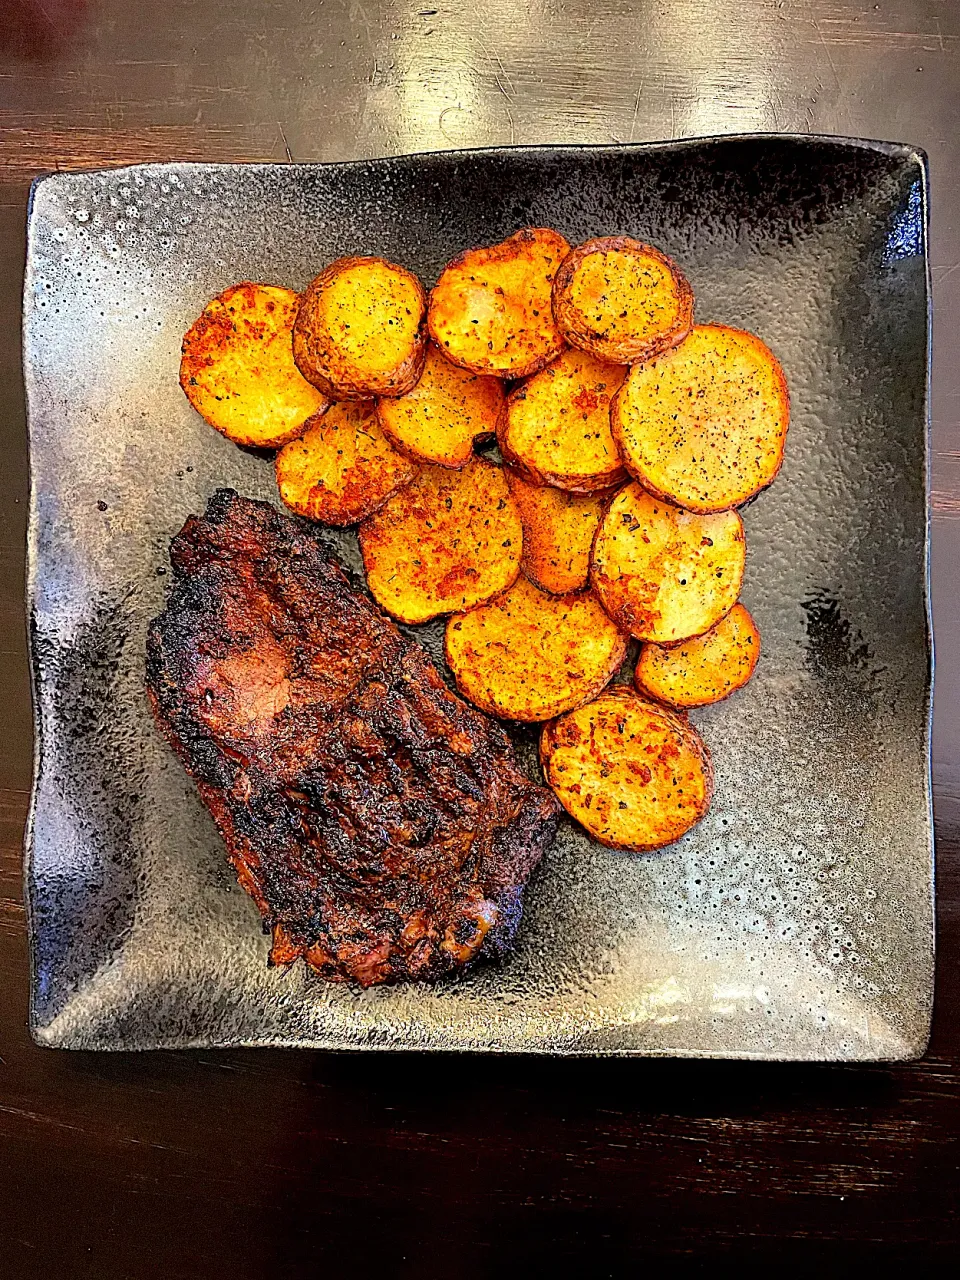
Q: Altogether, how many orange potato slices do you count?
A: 14